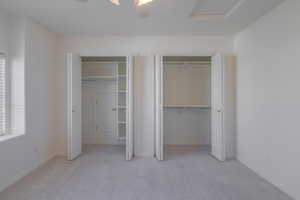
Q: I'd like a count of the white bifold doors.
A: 4